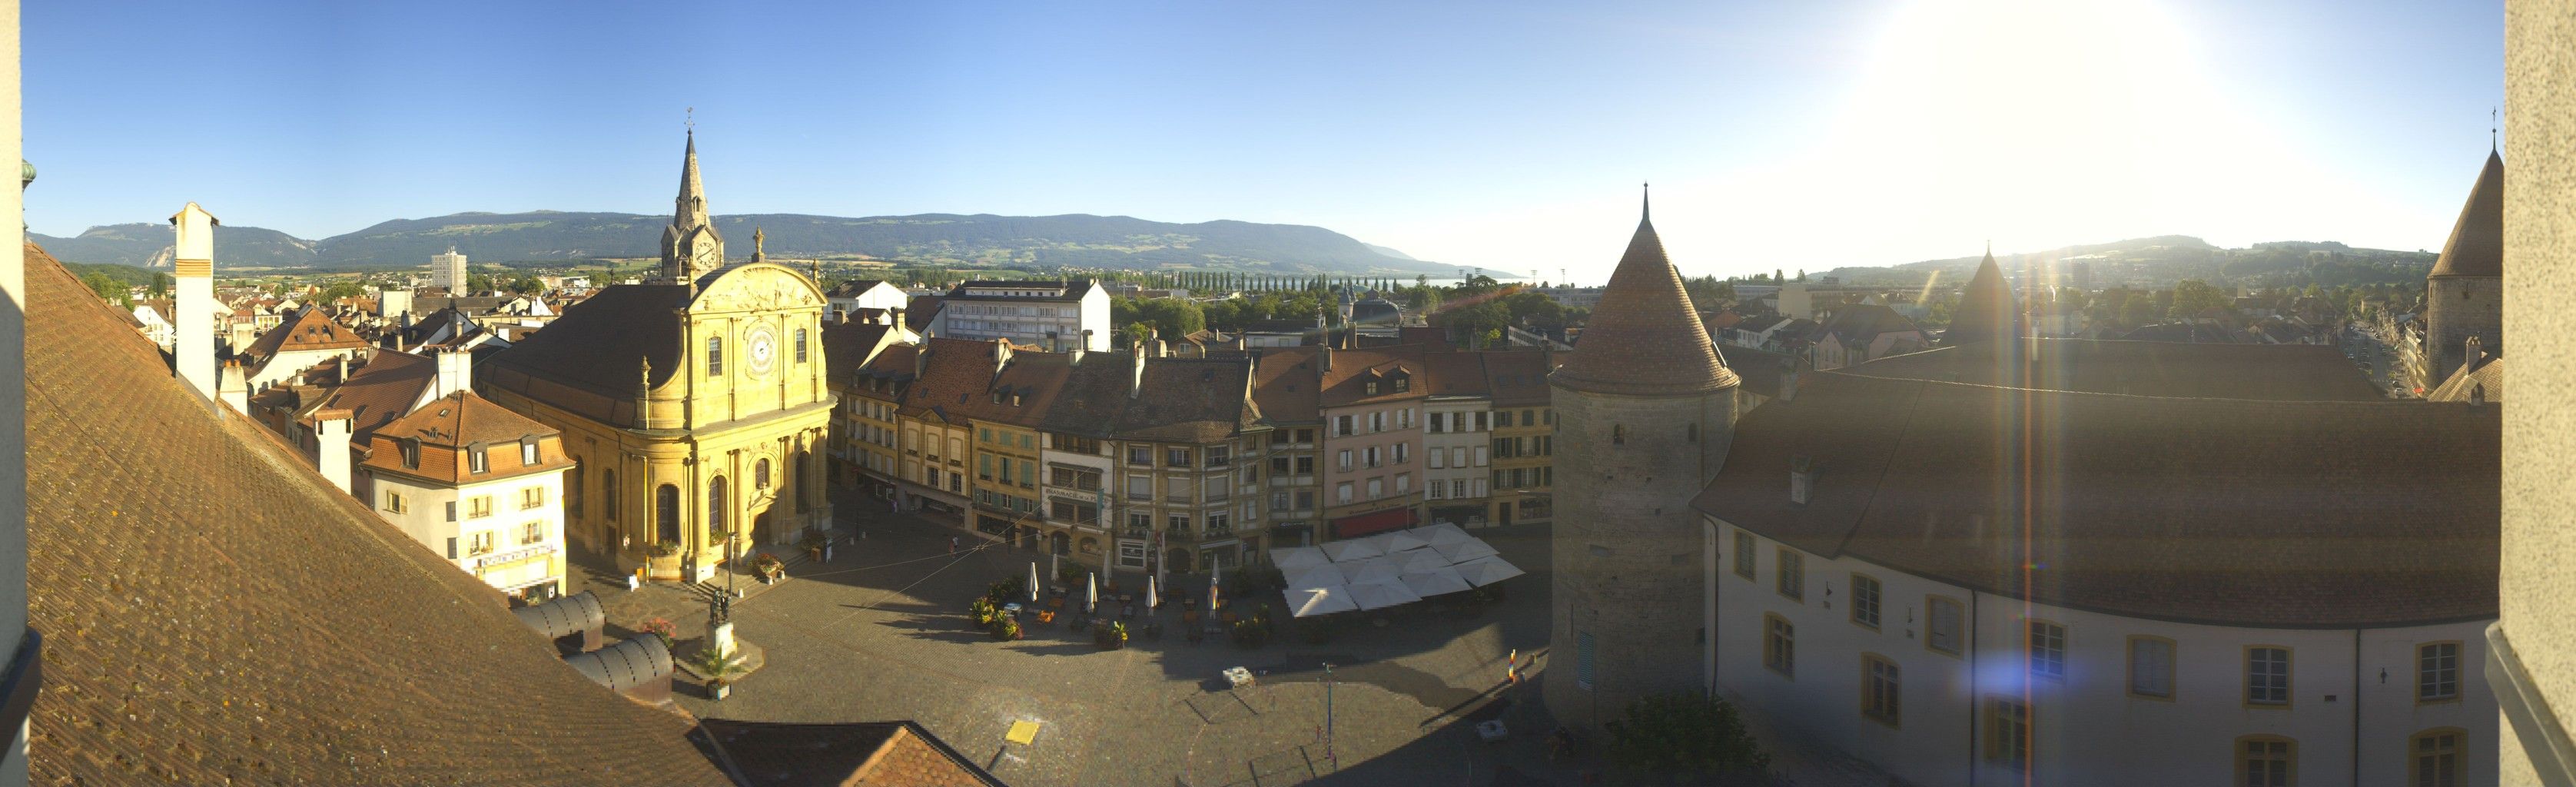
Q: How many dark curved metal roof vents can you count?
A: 2